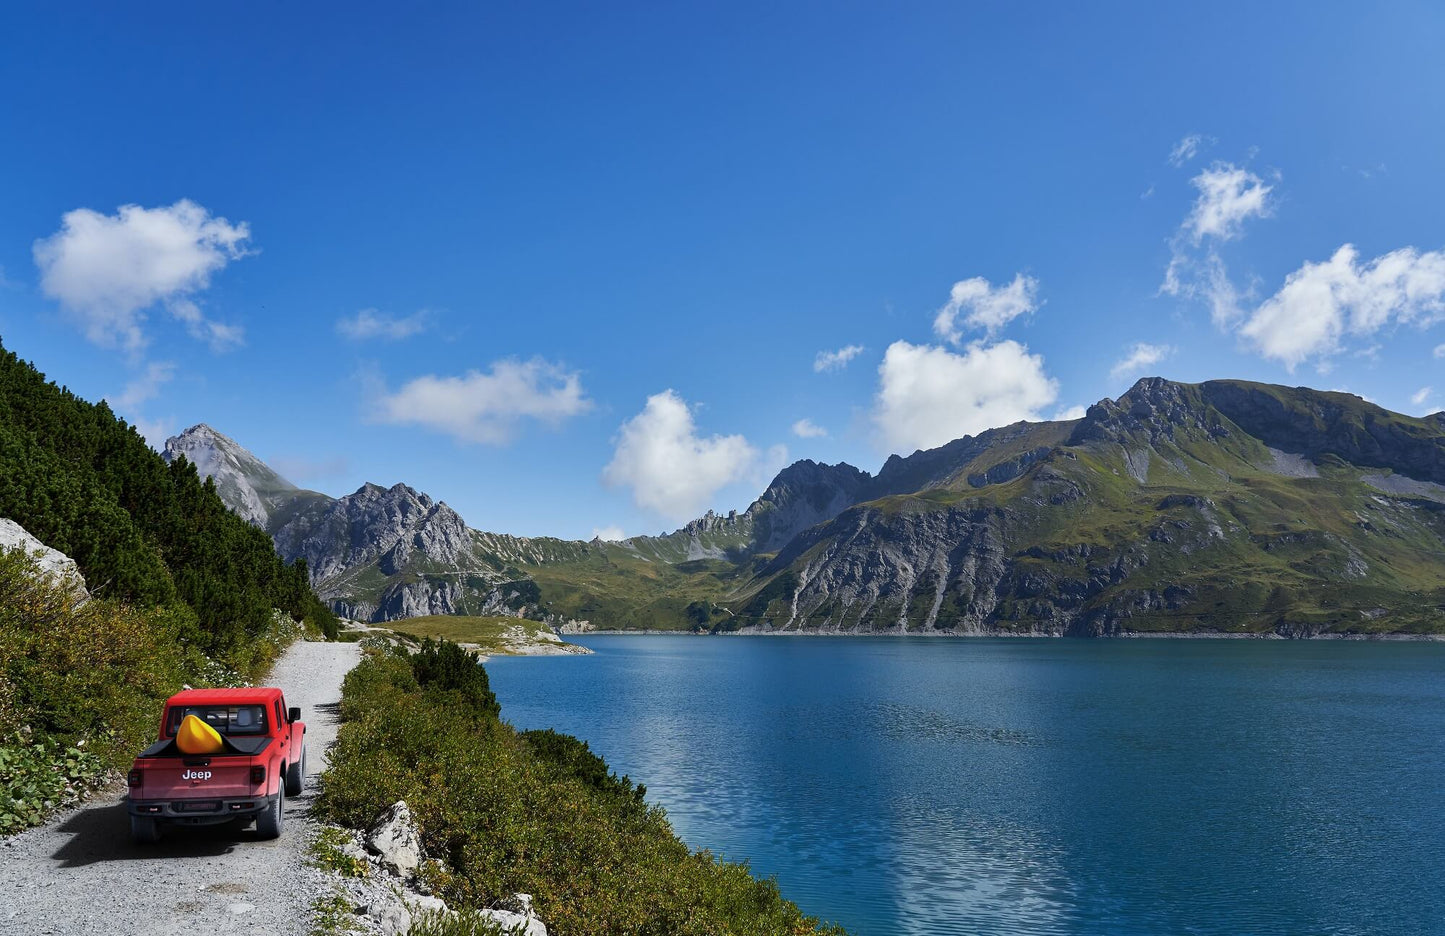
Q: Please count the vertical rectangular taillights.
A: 2